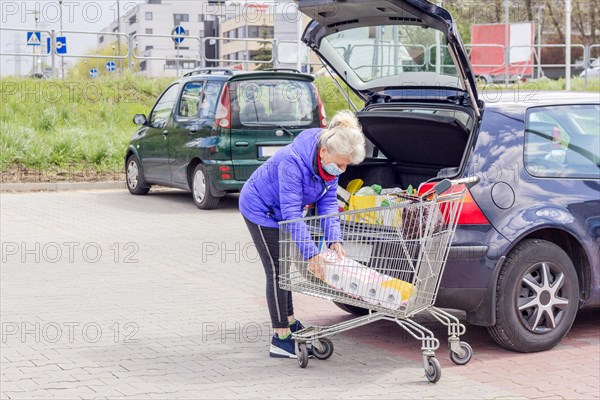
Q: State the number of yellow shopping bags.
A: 1